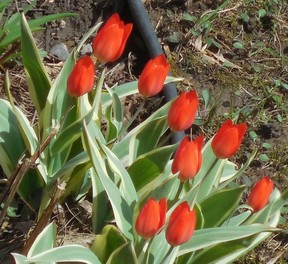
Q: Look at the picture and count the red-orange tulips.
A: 9